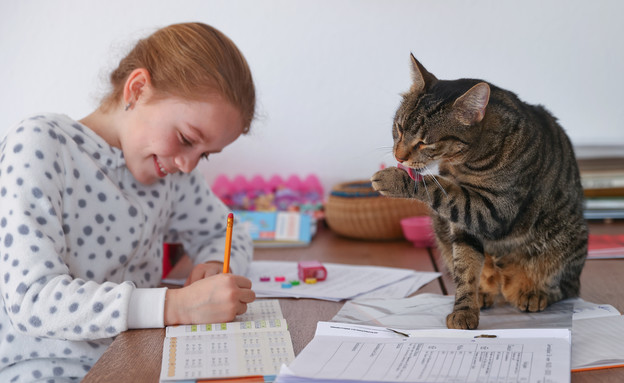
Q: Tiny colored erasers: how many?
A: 5